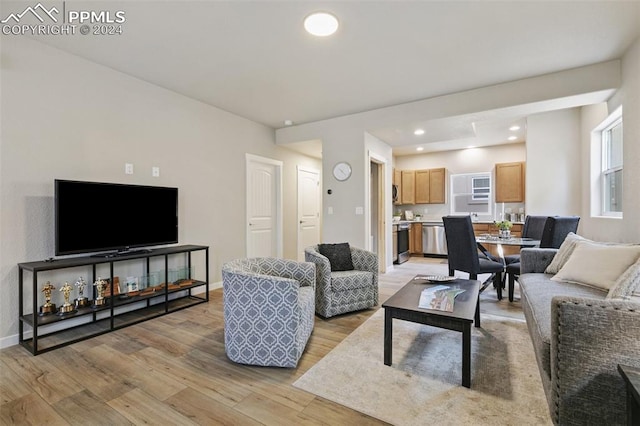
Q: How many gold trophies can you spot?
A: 3